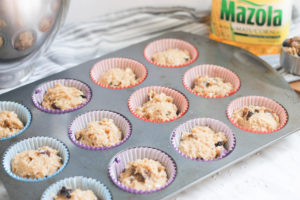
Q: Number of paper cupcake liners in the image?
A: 12